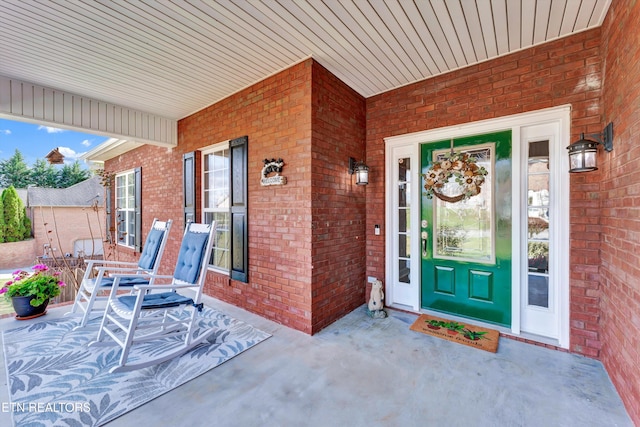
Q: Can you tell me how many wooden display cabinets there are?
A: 0